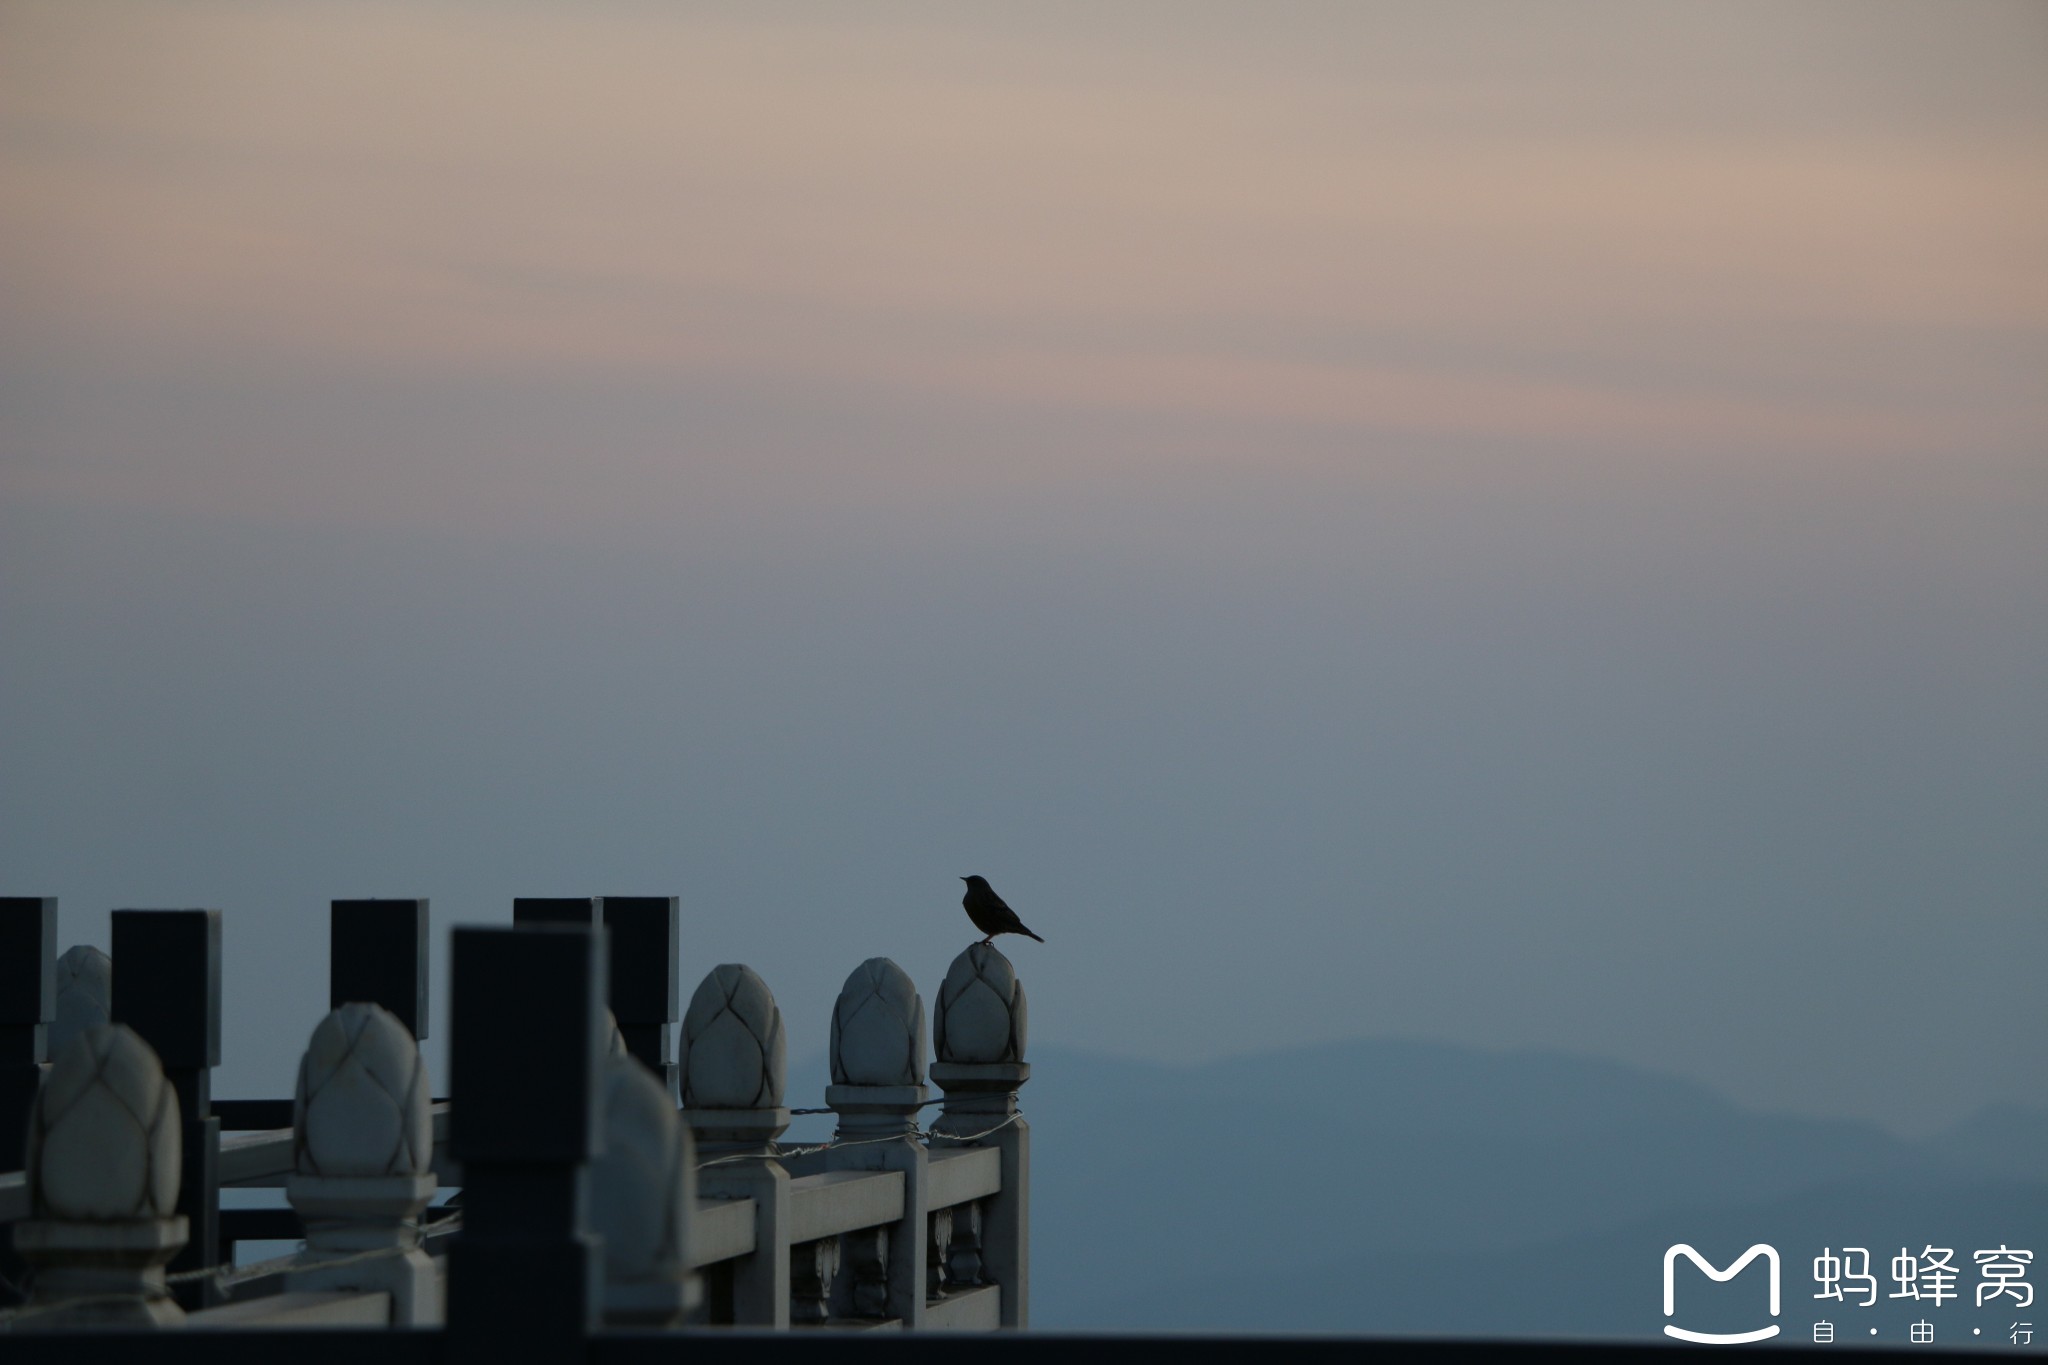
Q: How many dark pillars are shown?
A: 6